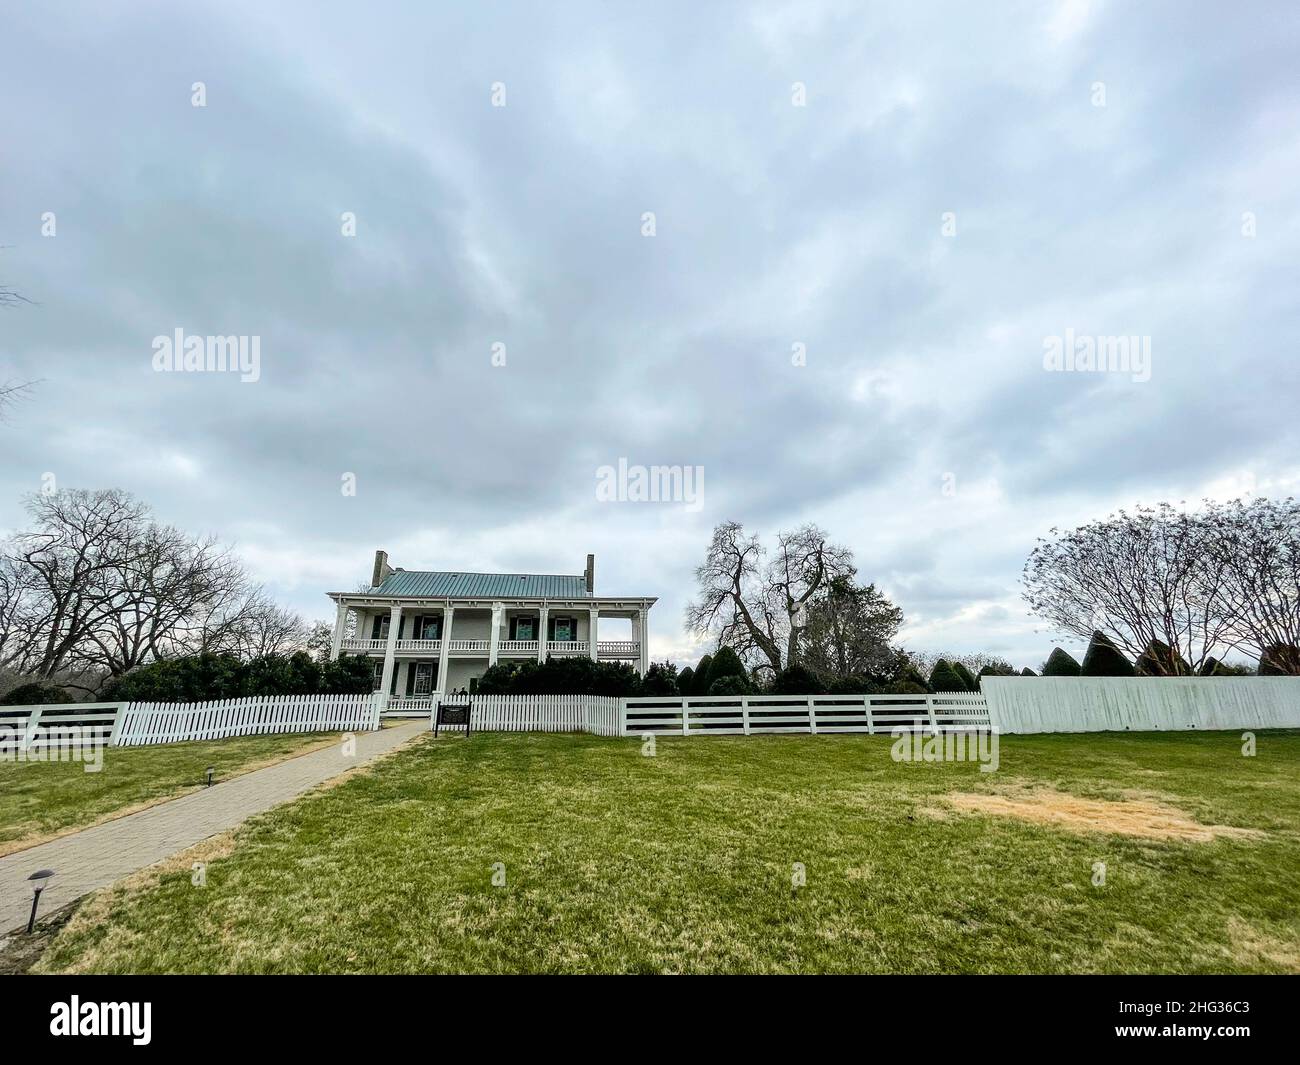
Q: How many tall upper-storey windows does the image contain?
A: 4